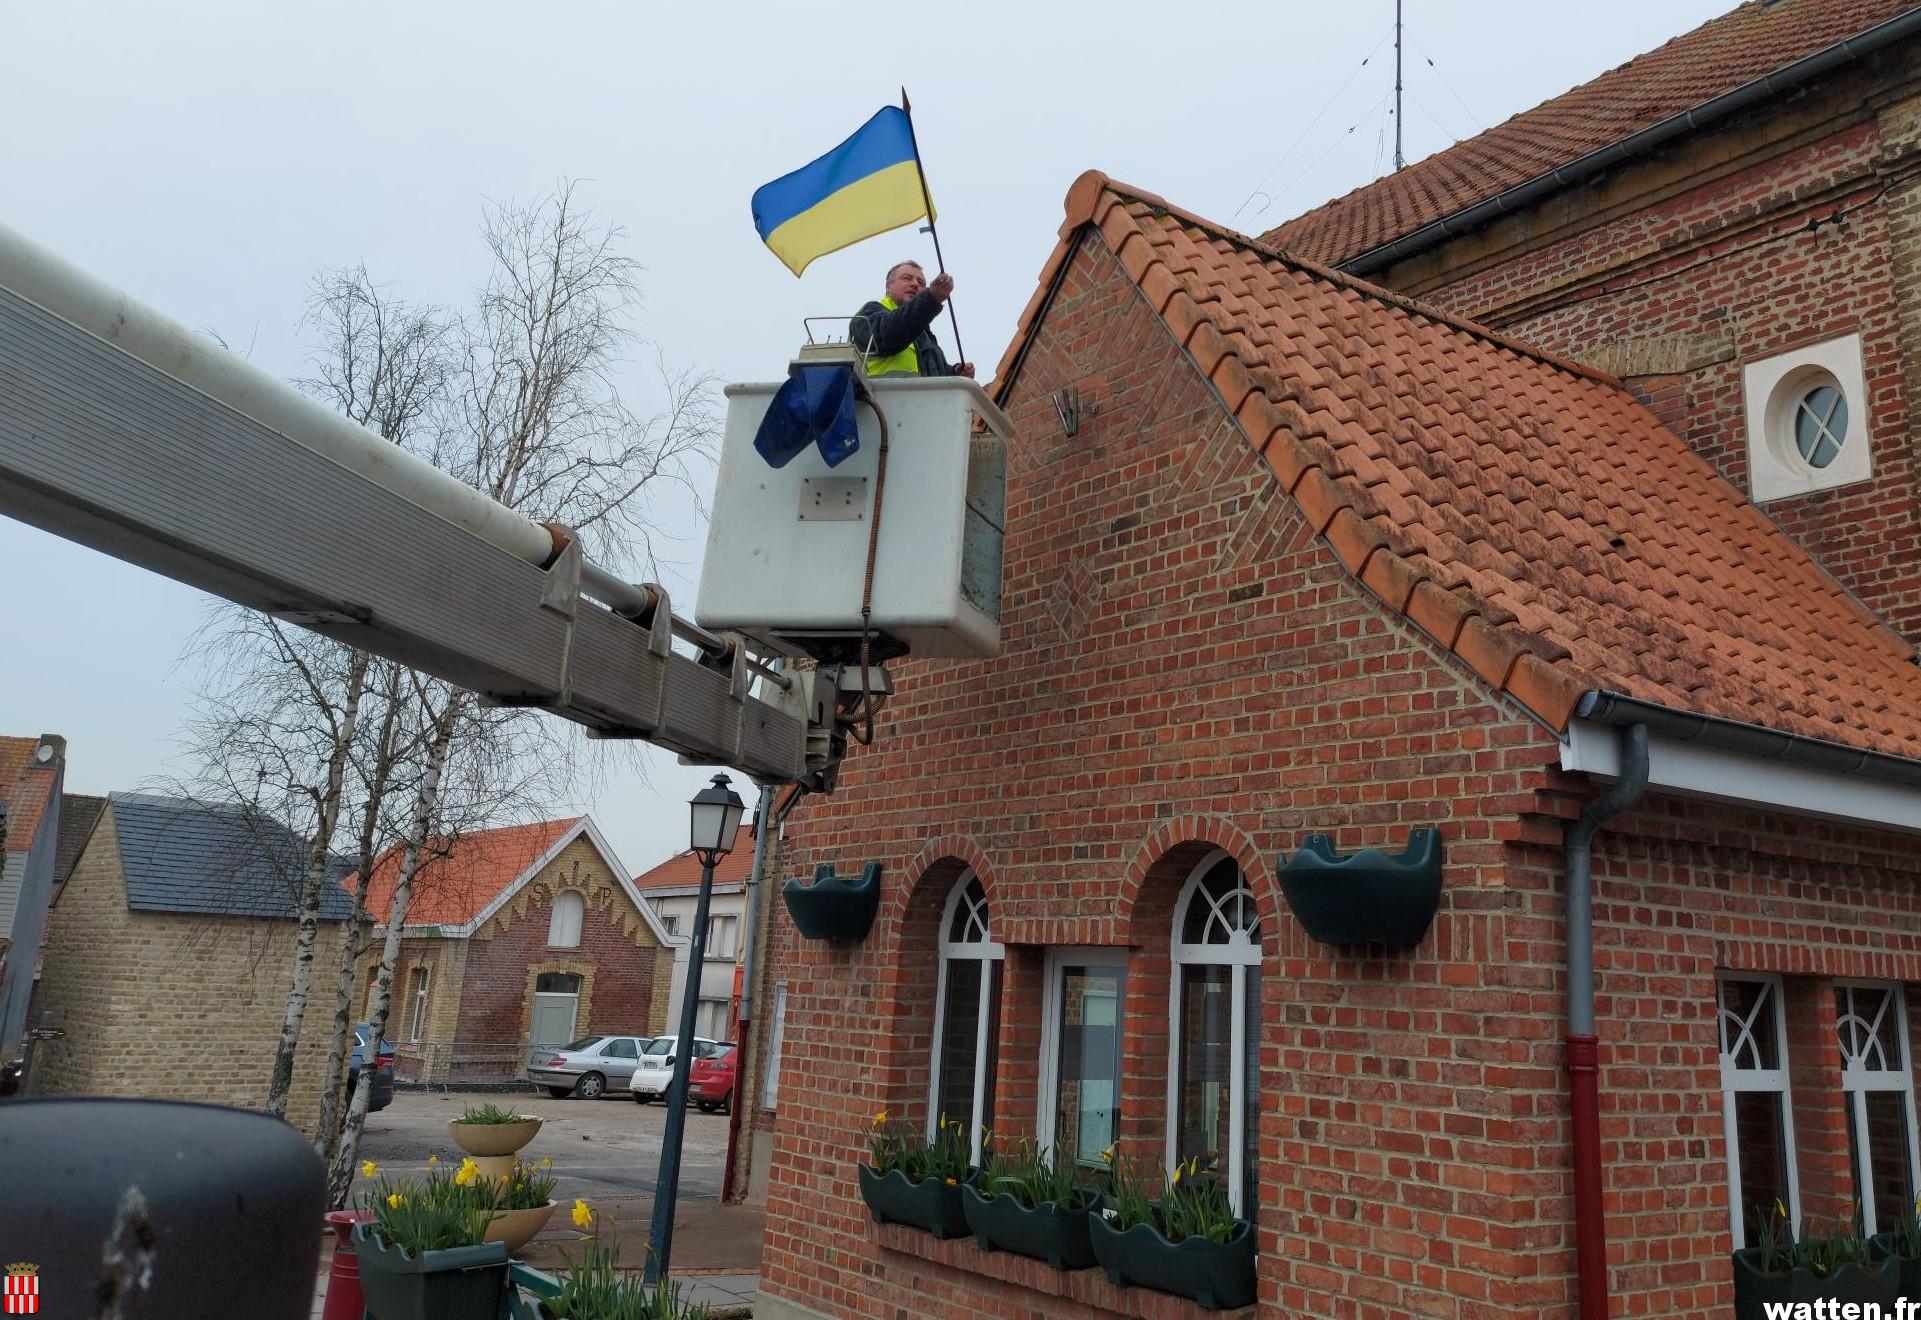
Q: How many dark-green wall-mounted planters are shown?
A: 2